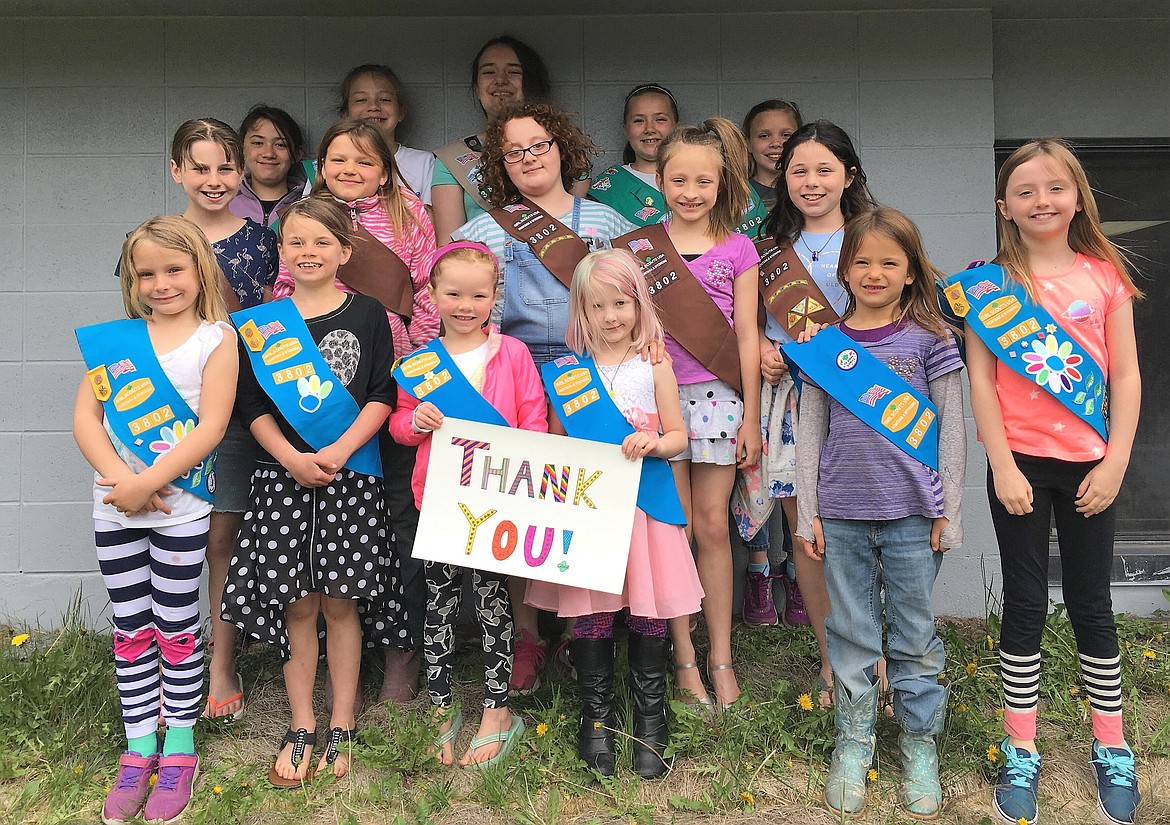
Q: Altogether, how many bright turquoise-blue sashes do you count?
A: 6